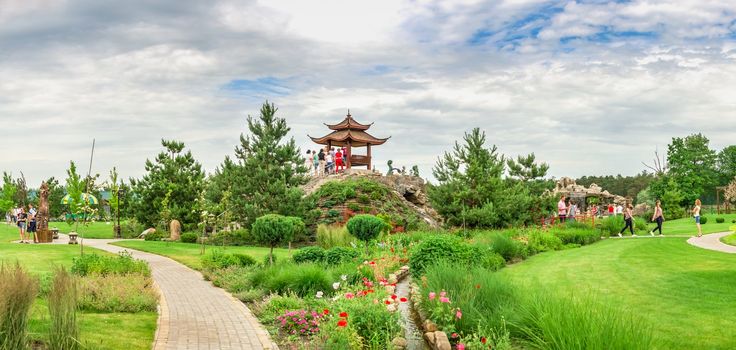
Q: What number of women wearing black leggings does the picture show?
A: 2